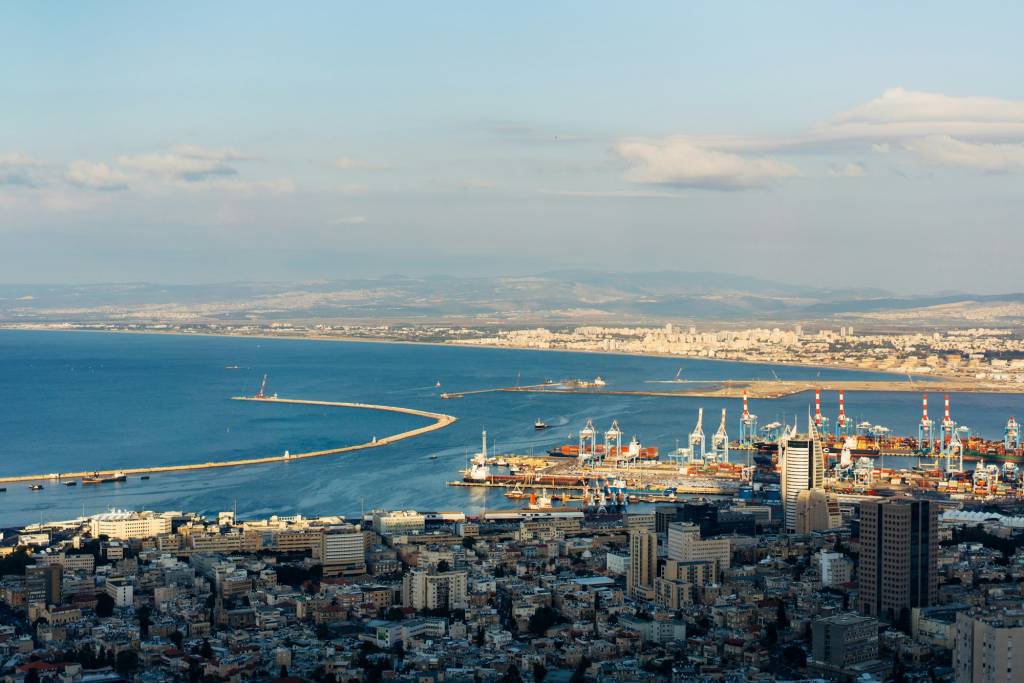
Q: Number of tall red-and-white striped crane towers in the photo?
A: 5